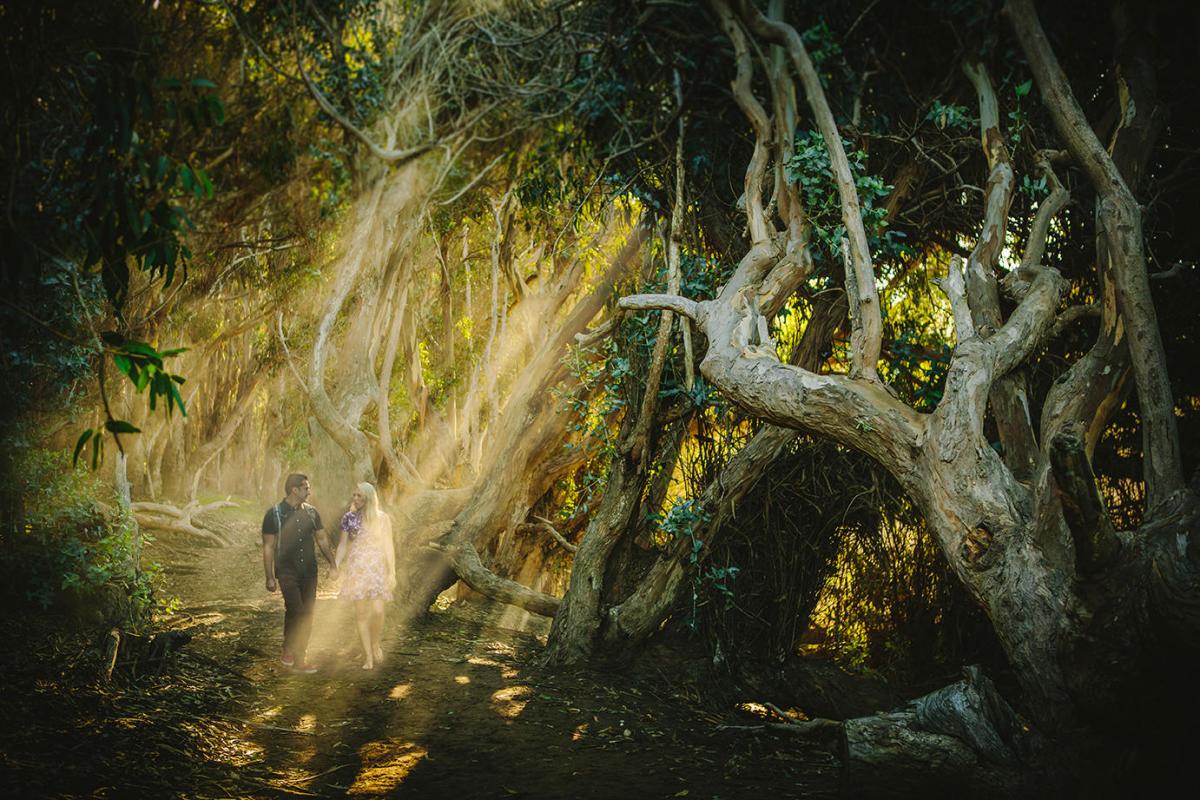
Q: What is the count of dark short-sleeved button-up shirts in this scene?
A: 1